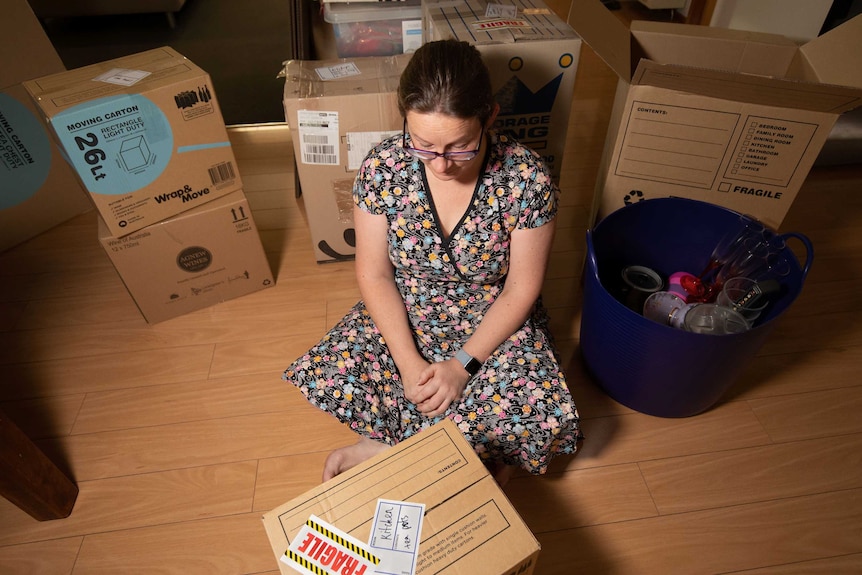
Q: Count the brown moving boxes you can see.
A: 7